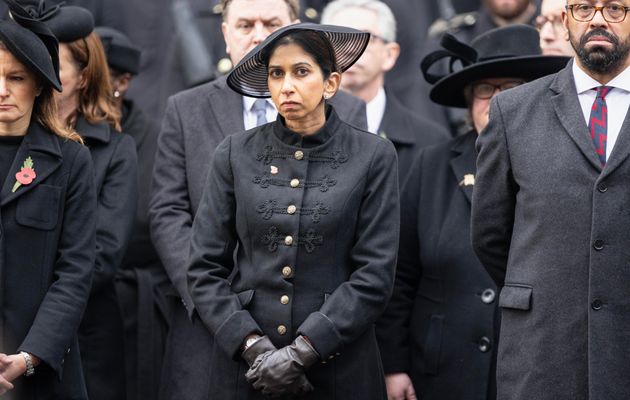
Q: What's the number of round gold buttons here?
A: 7